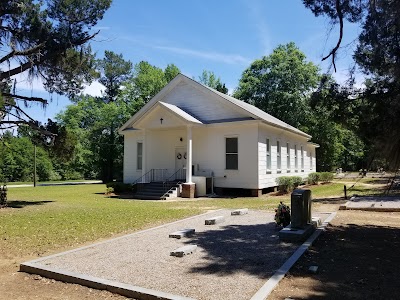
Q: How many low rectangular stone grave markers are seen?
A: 4